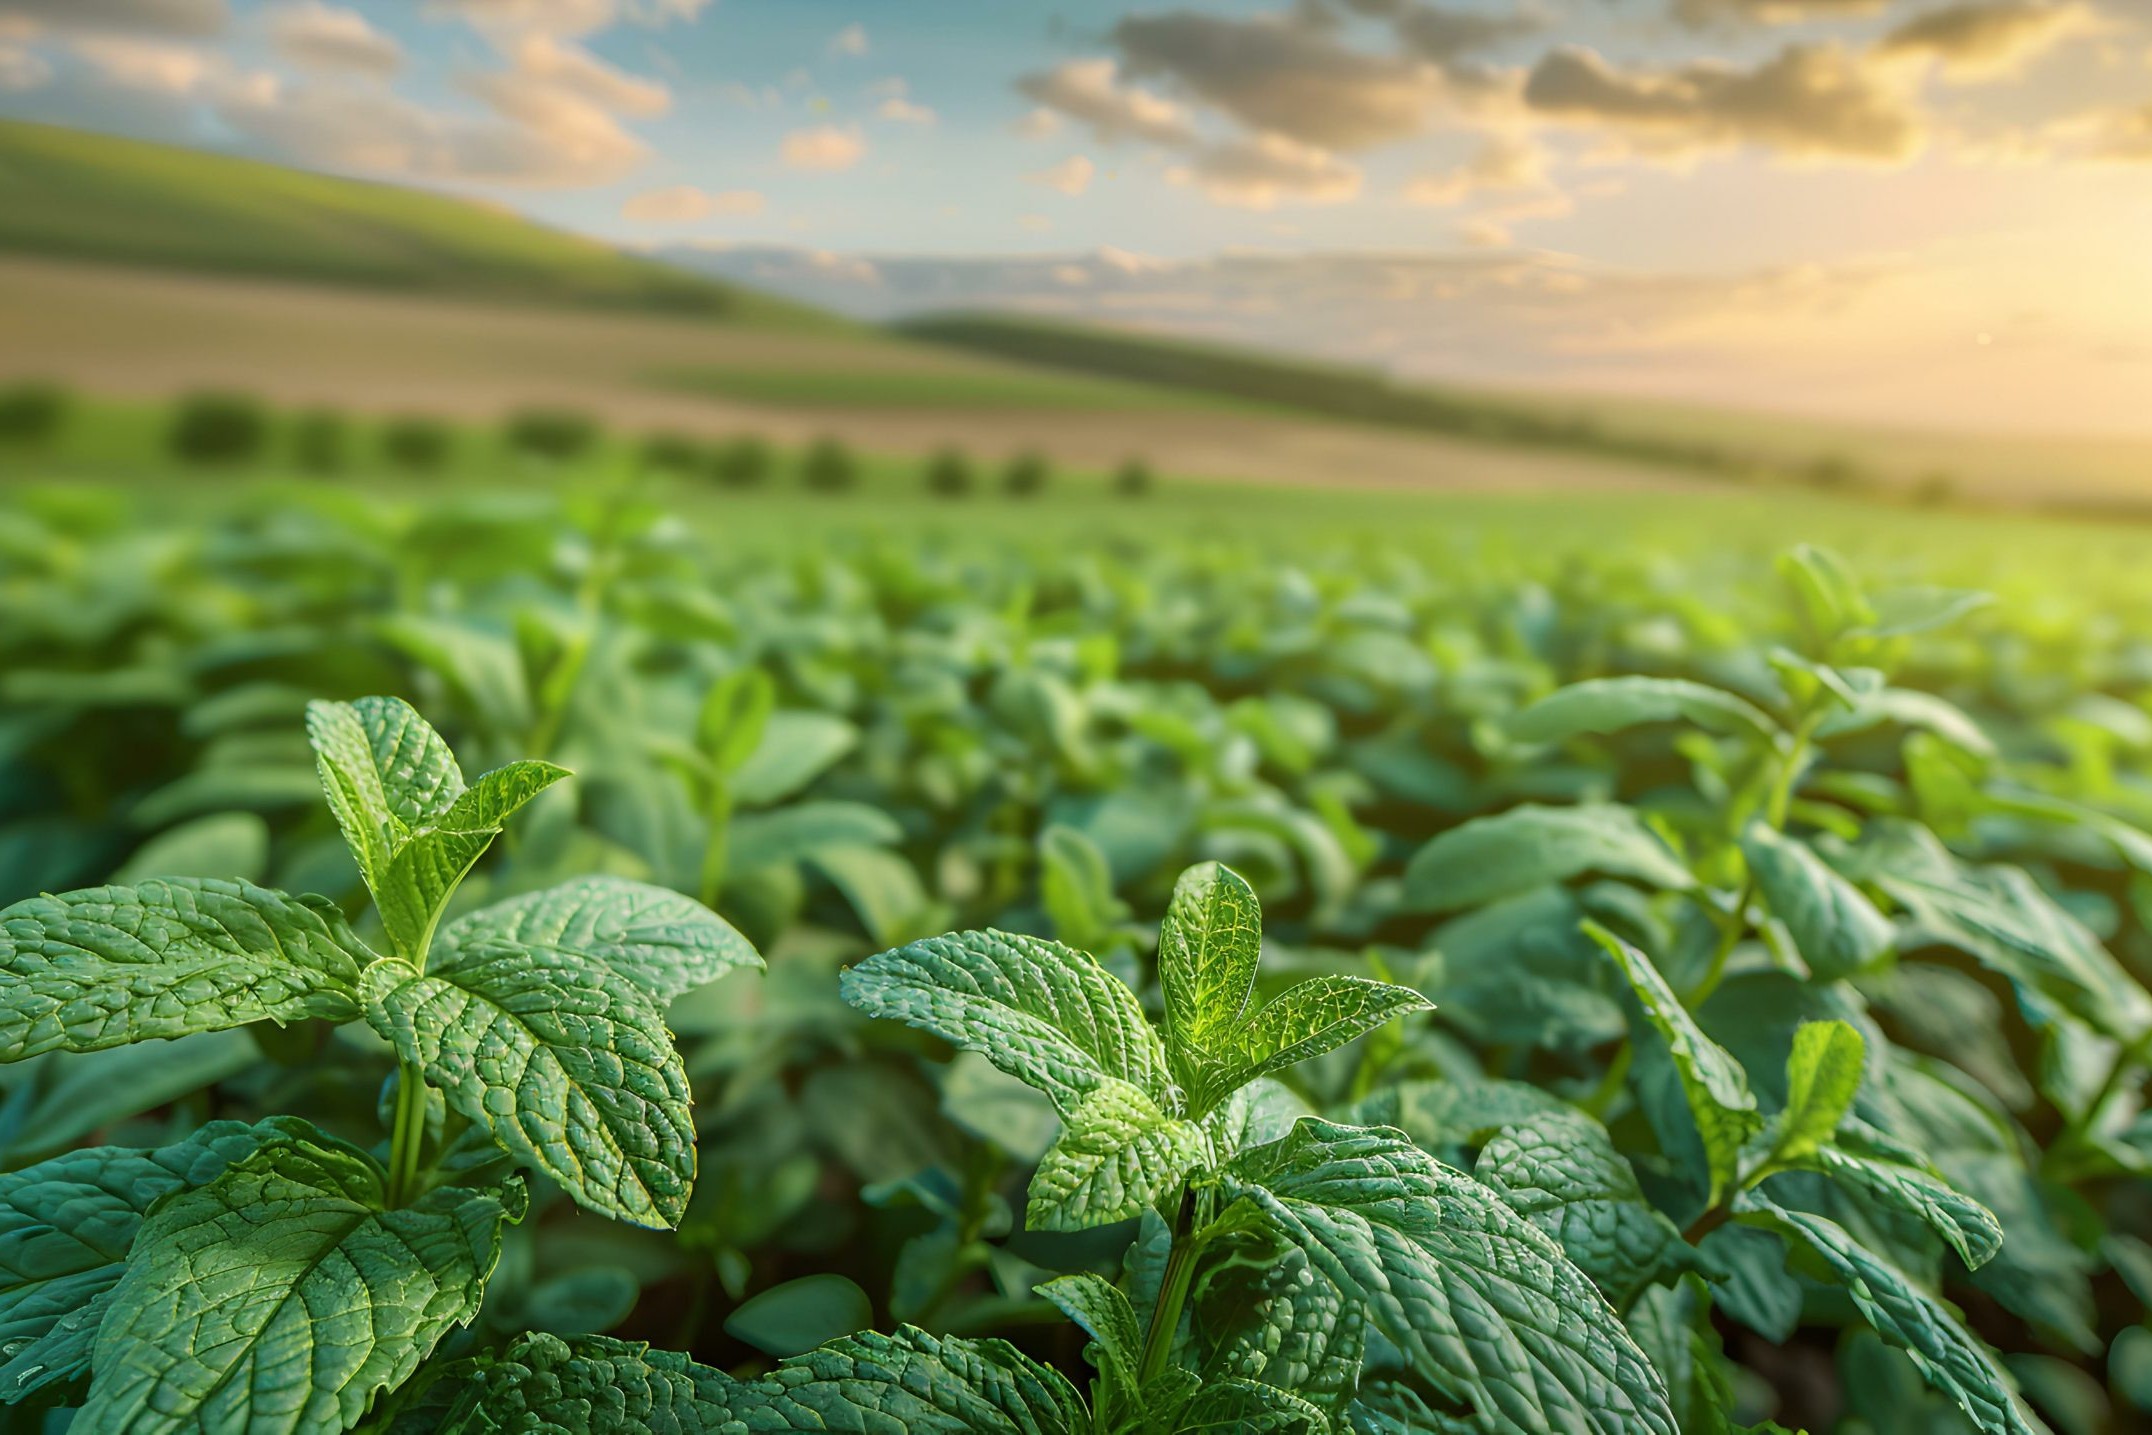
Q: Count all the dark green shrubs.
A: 11